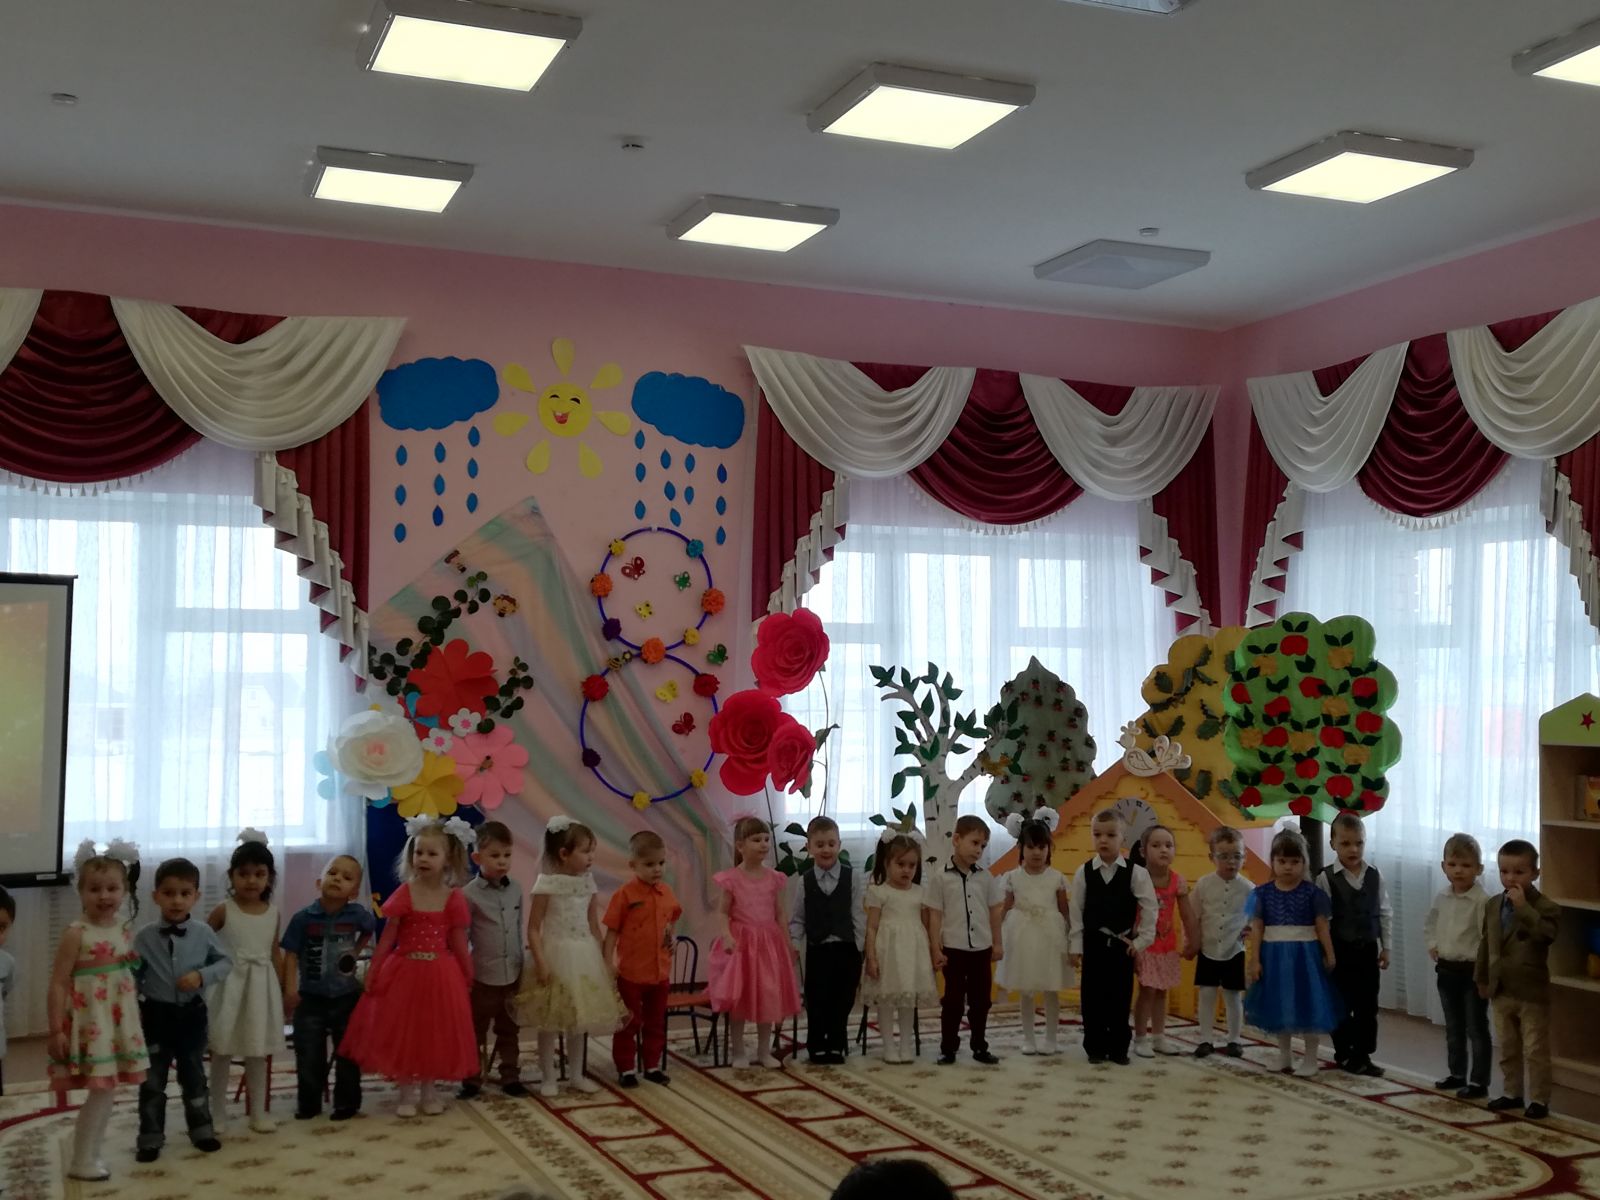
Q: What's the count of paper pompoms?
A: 12